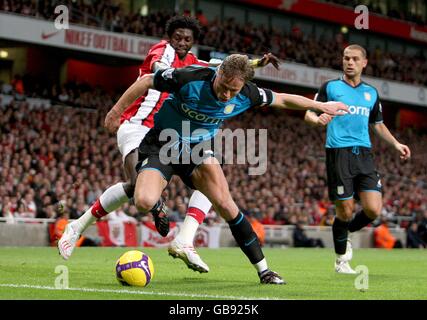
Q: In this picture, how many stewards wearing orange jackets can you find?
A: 3